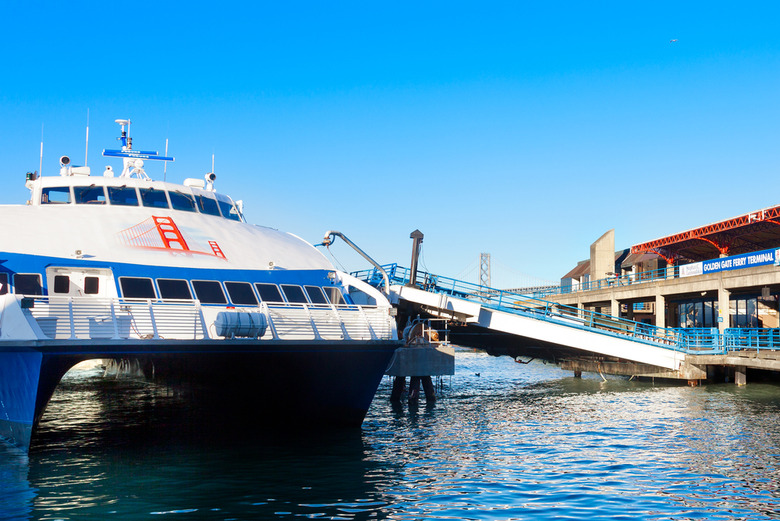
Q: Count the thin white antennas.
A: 4